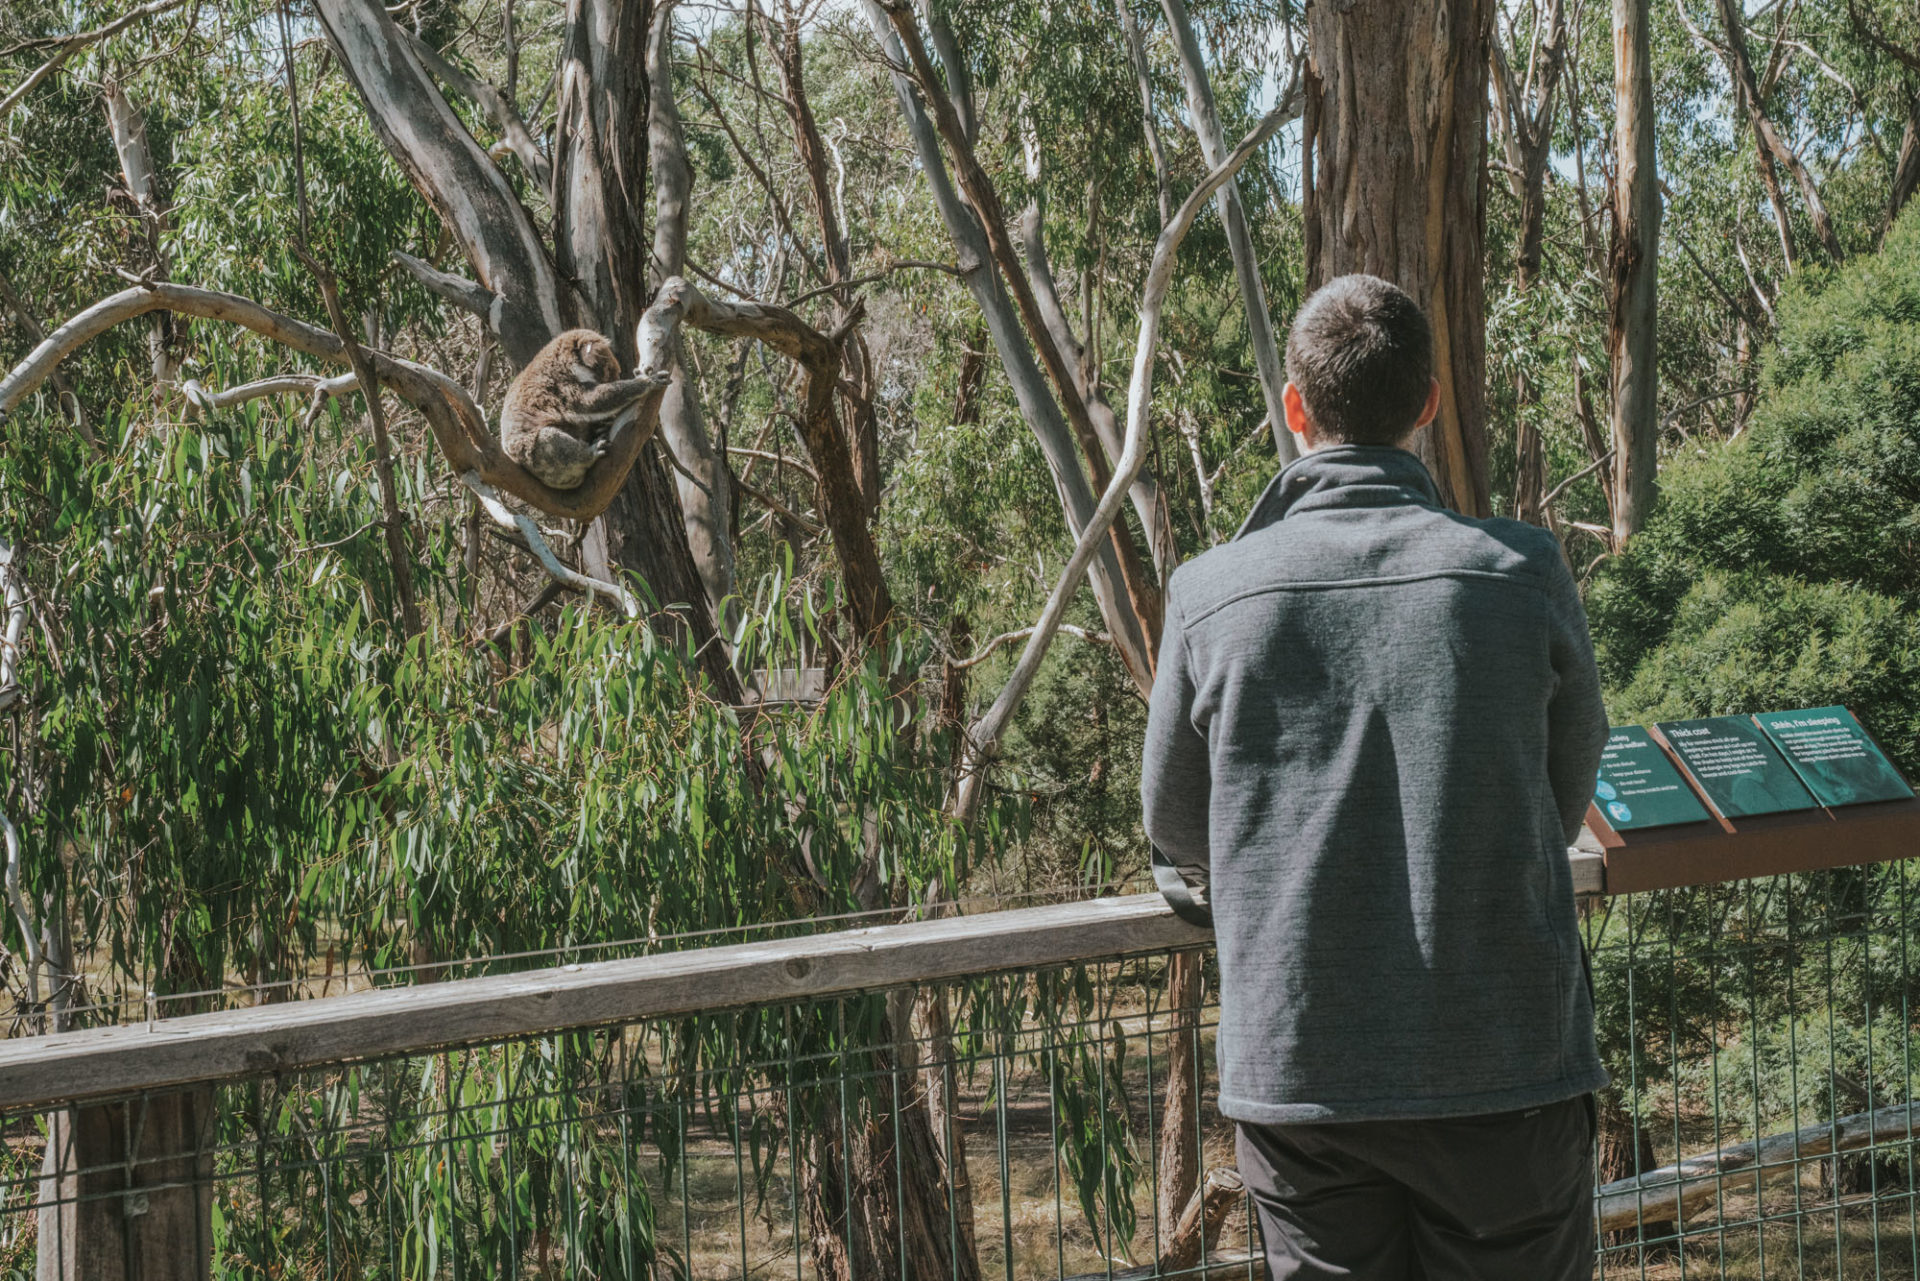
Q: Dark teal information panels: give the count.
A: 3